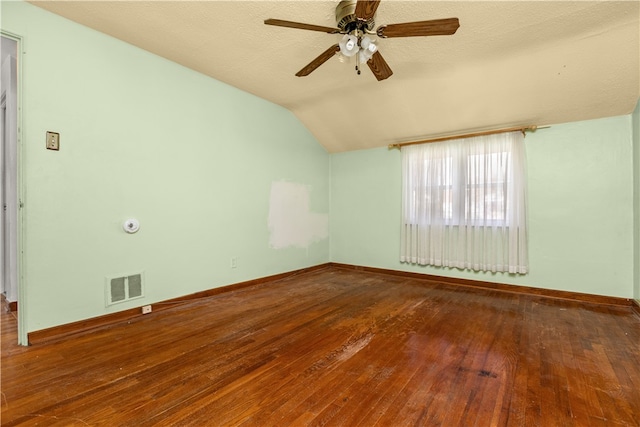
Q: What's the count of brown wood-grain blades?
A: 5